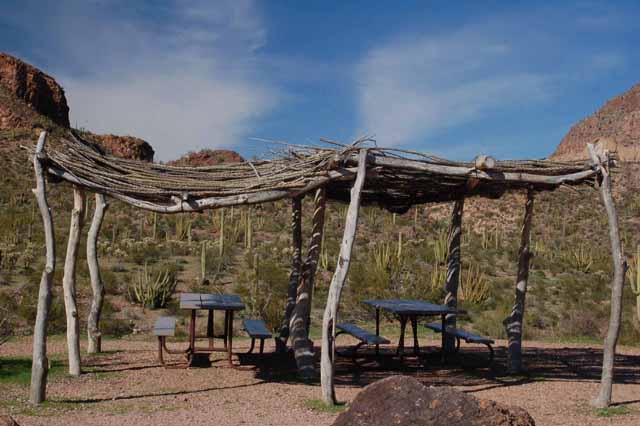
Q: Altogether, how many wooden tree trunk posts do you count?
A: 9